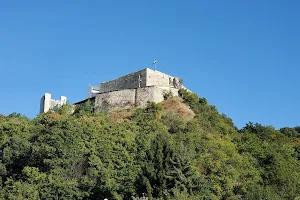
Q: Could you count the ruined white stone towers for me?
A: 2